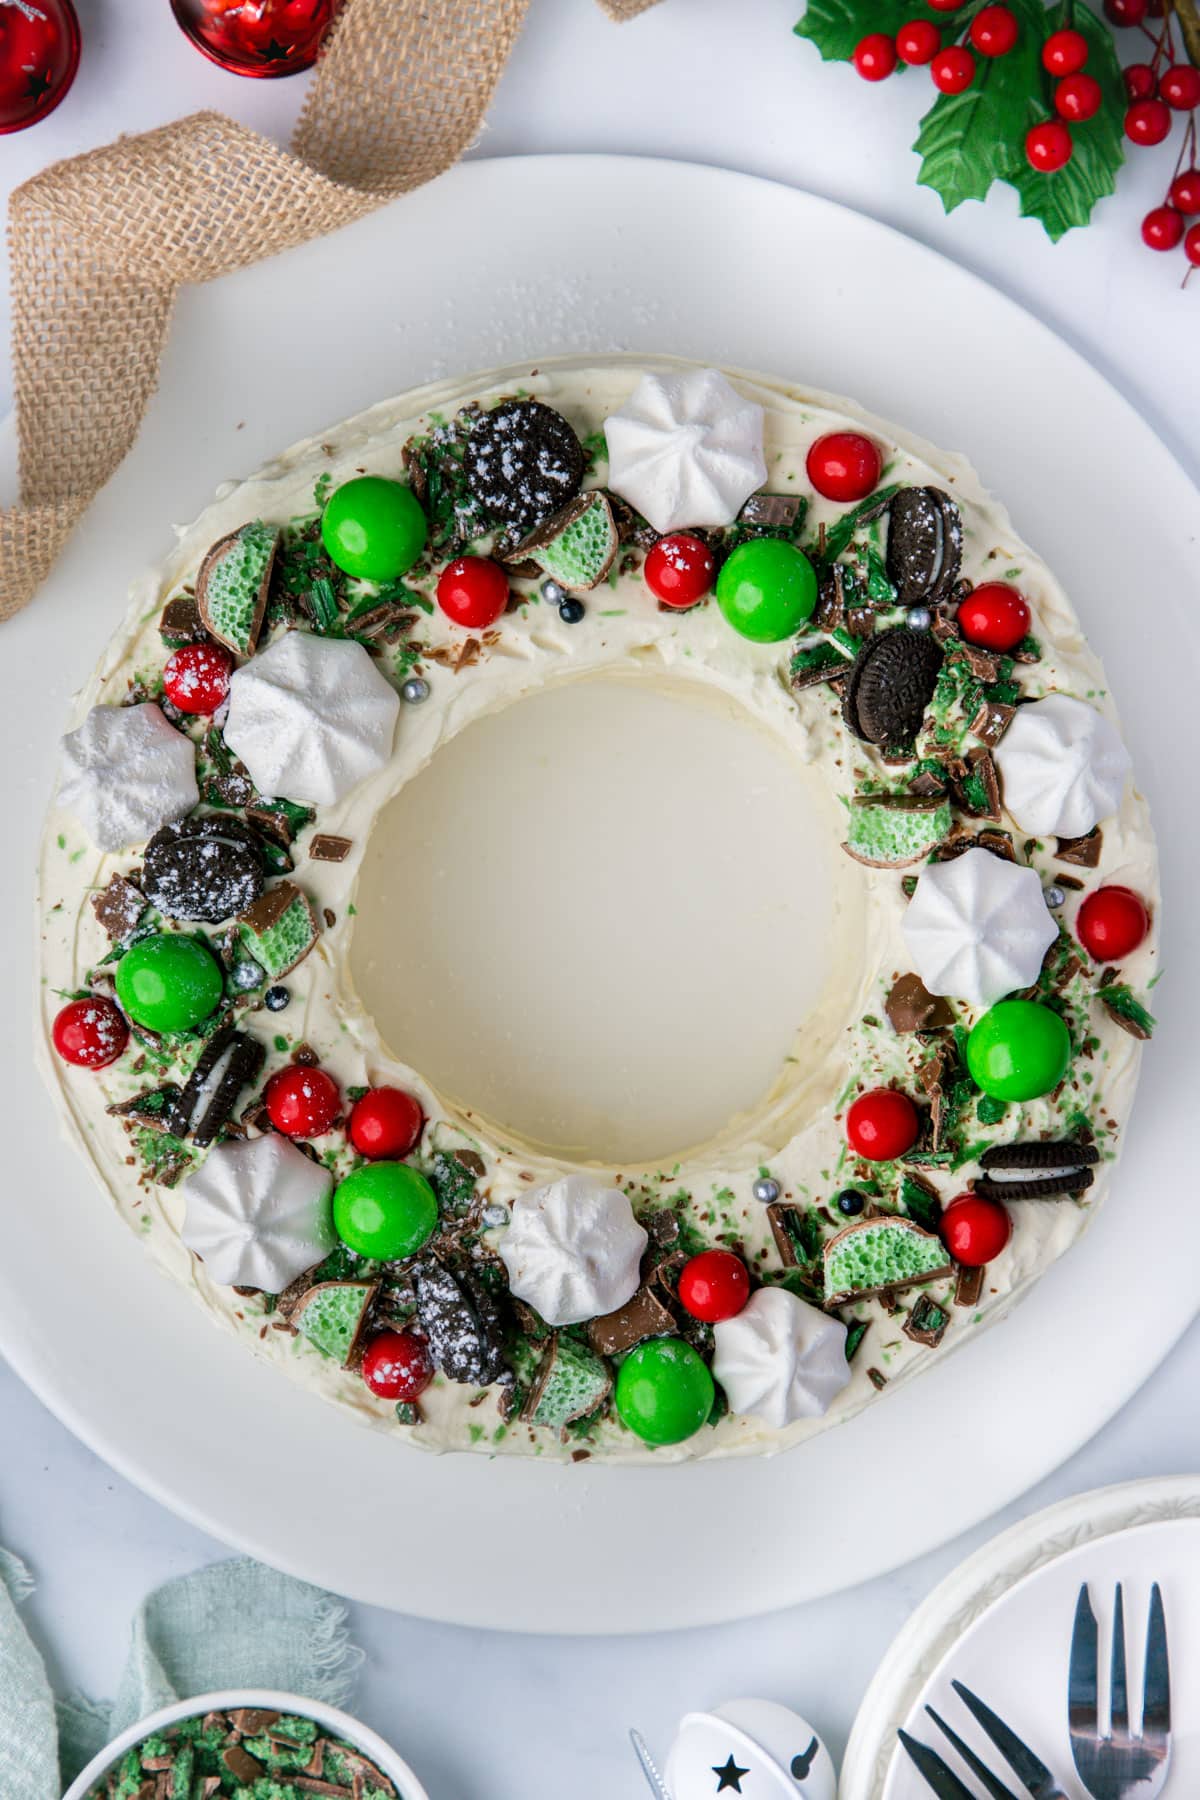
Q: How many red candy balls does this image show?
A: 13